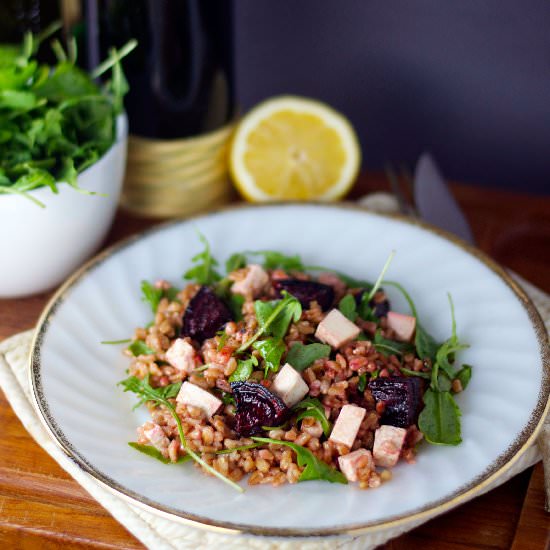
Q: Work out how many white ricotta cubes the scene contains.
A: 10